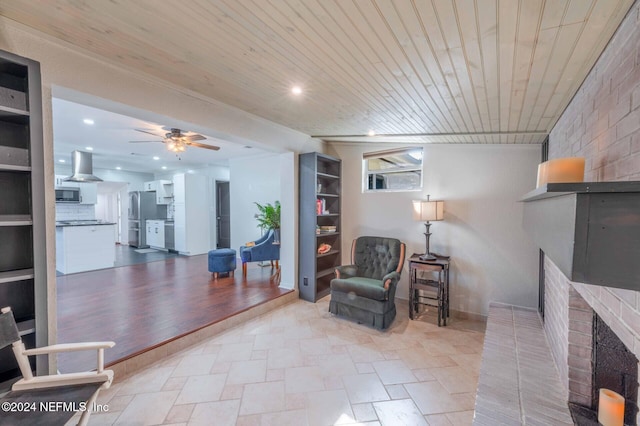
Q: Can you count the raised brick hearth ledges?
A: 1